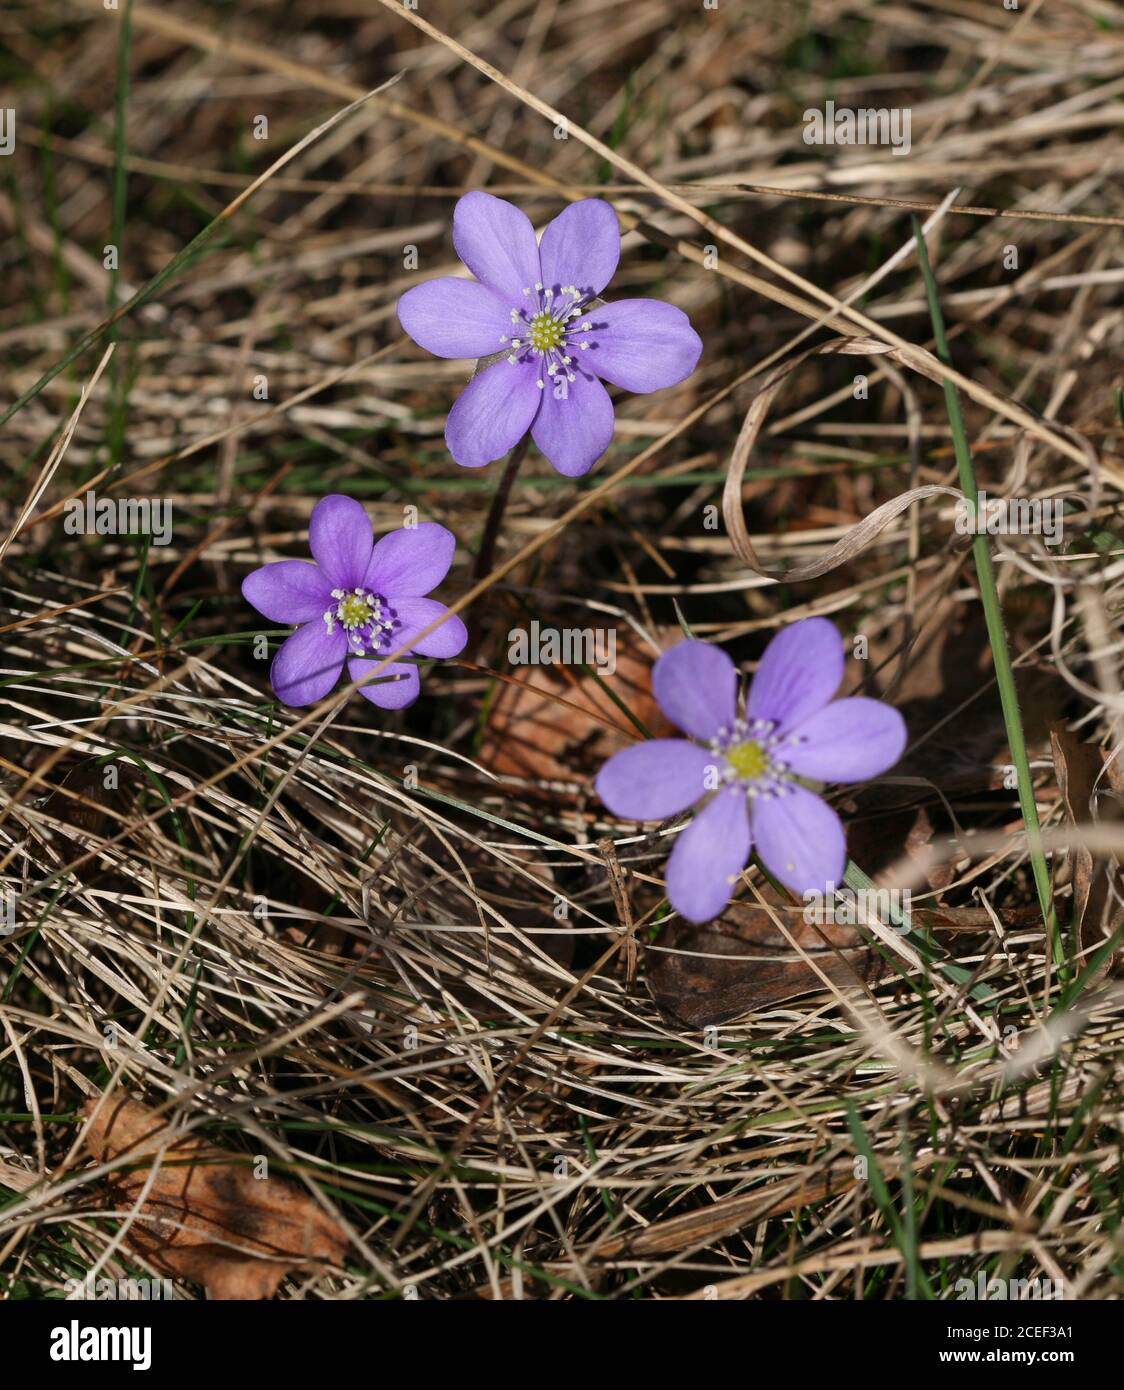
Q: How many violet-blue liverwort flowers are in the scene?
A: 3